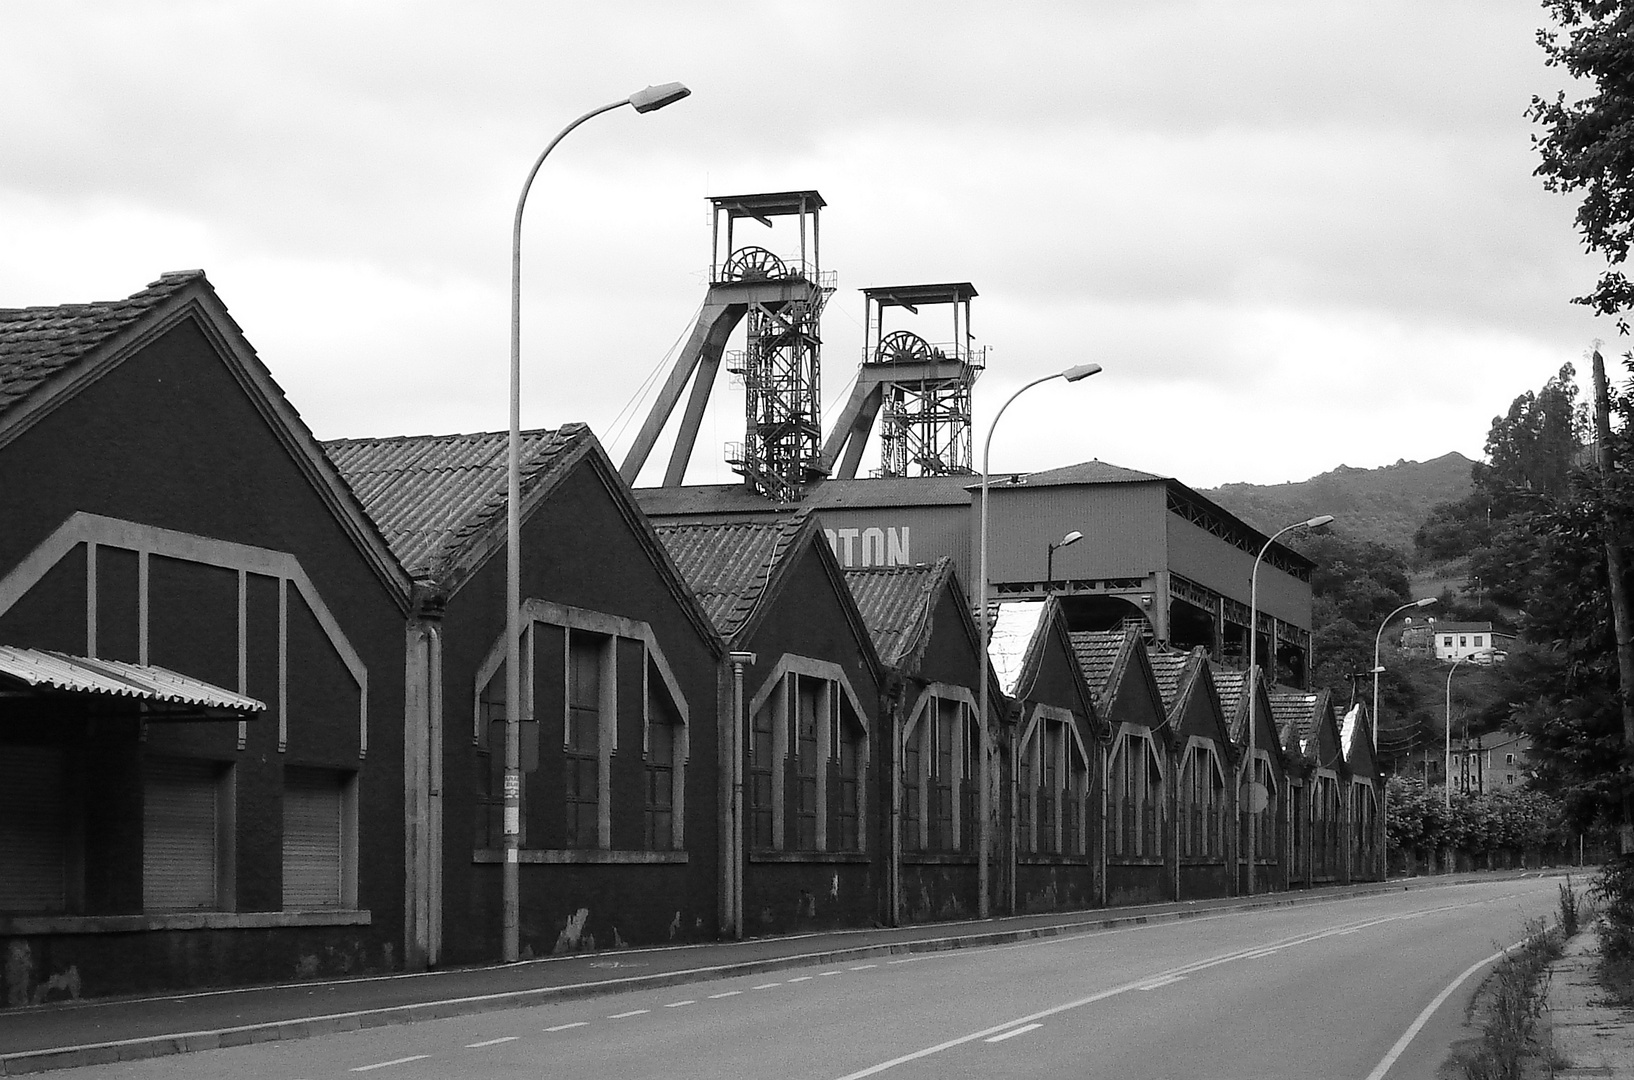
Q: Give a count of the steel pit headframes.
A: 2